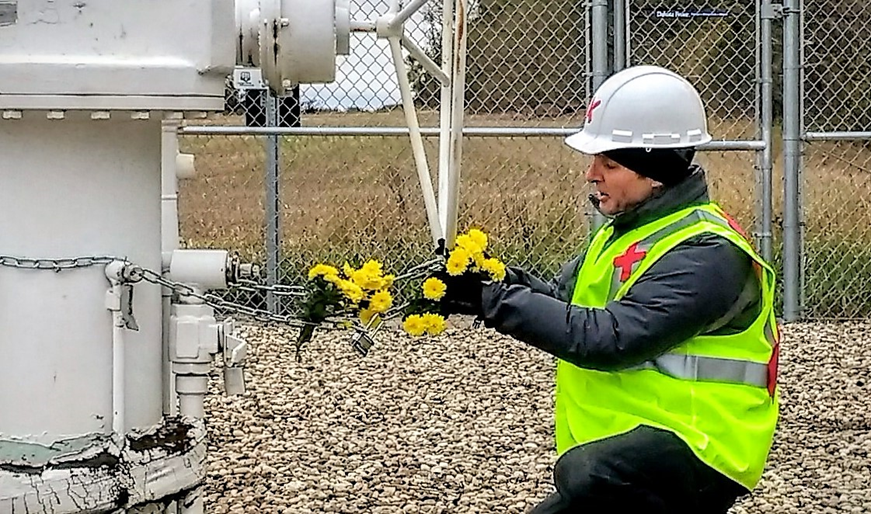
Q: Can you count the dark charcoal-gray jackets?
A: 1